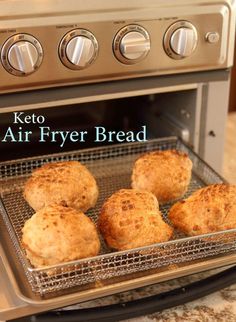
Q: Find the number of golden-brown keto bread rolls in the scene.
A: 5